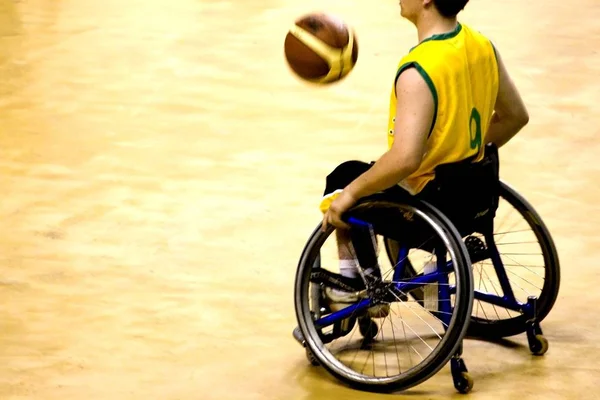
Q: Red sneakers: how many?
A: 0